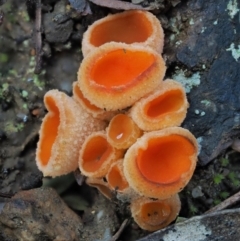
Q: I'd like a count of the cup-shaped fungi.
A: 11